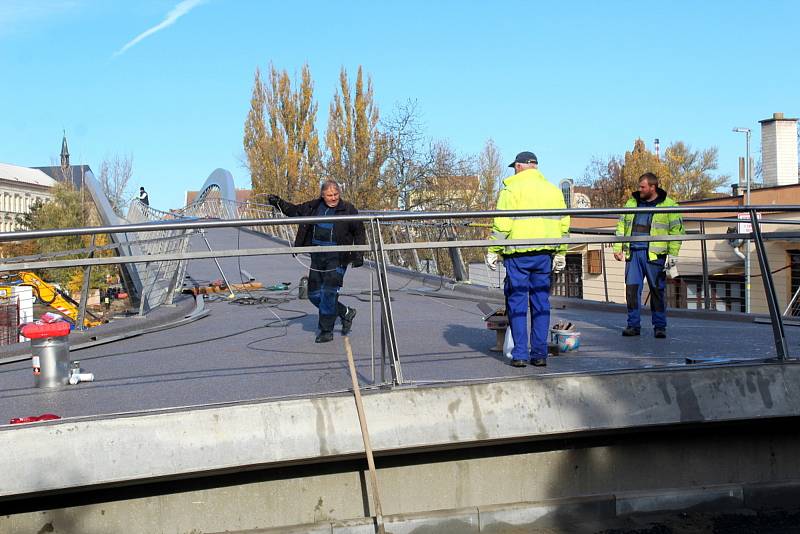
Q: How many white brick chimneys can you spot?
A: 1